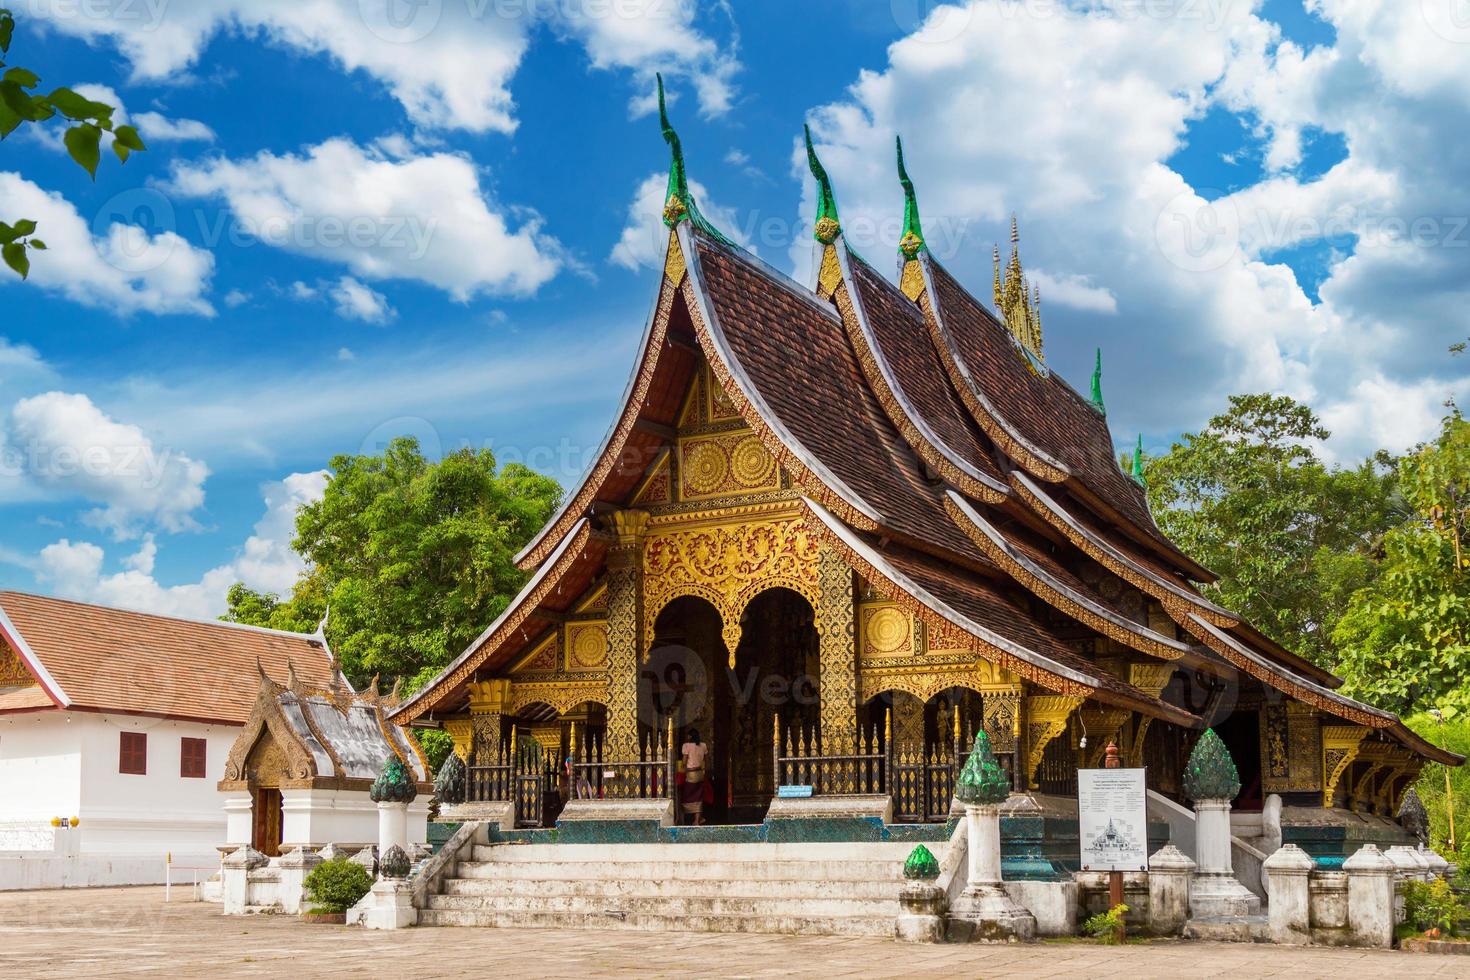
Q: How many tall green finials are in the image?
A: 5